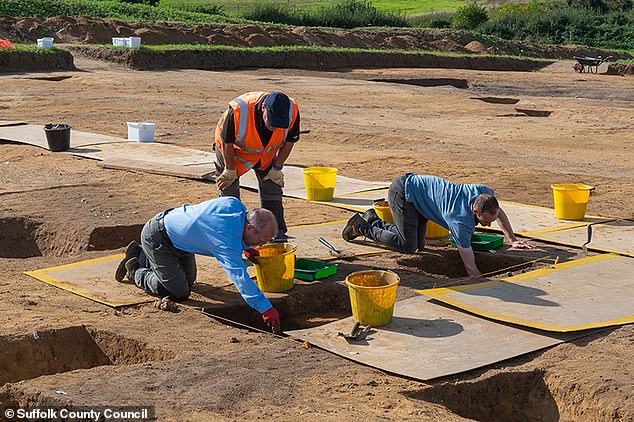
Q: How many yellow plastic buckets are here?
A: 6